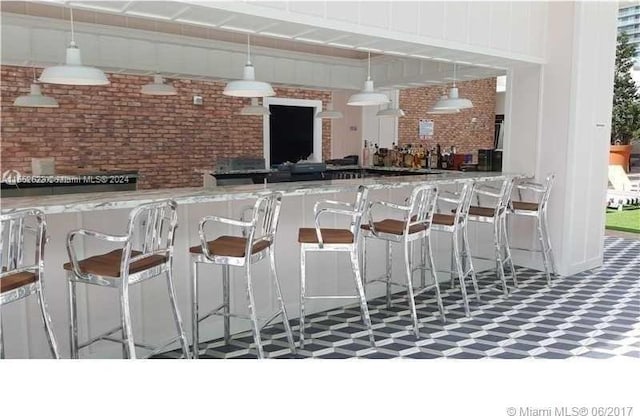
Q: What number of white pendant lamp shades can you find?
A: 10